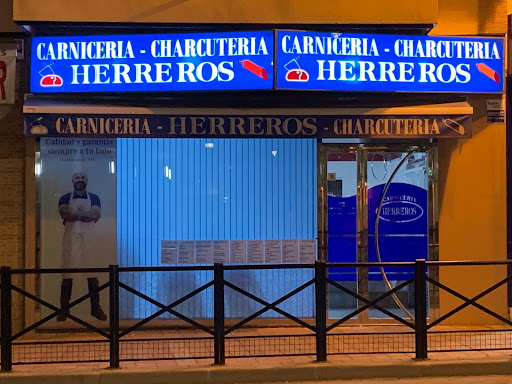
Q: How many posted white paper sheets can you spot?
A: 9